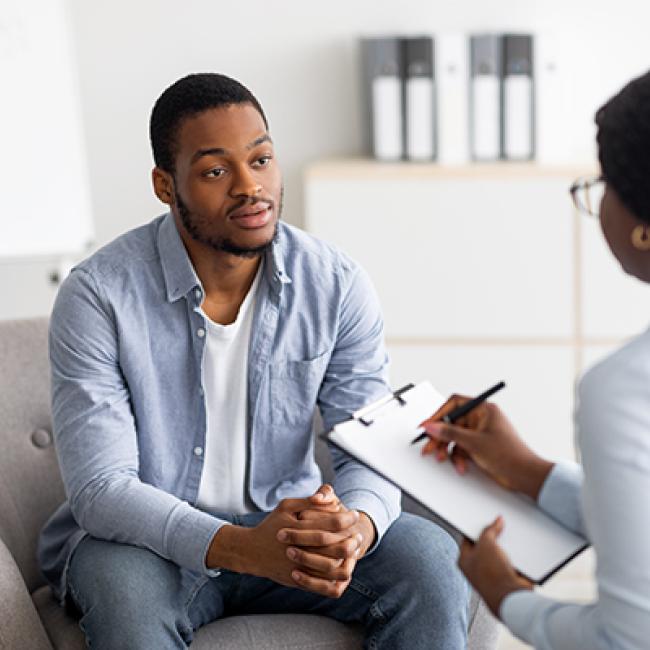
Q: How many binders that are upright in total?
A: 6